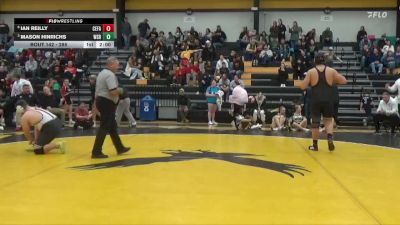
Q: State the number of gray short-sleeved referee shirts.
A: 1